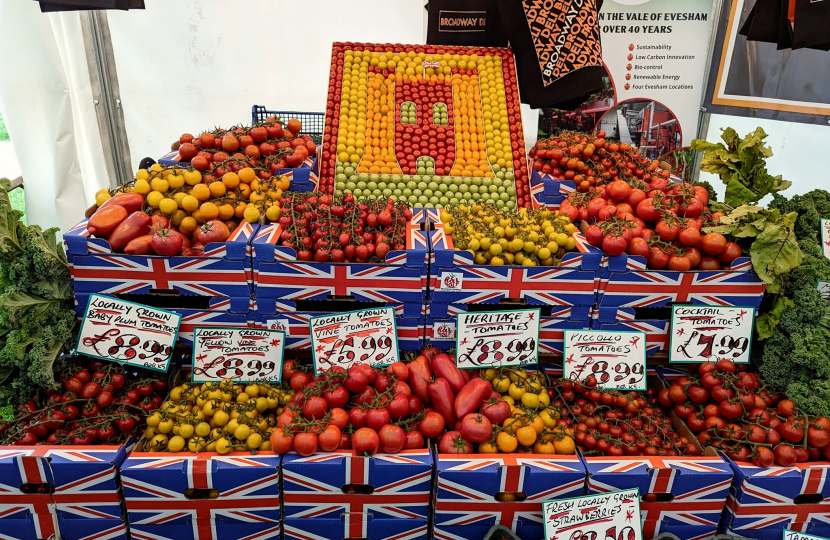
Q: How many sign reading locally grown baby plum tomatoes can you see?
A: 1